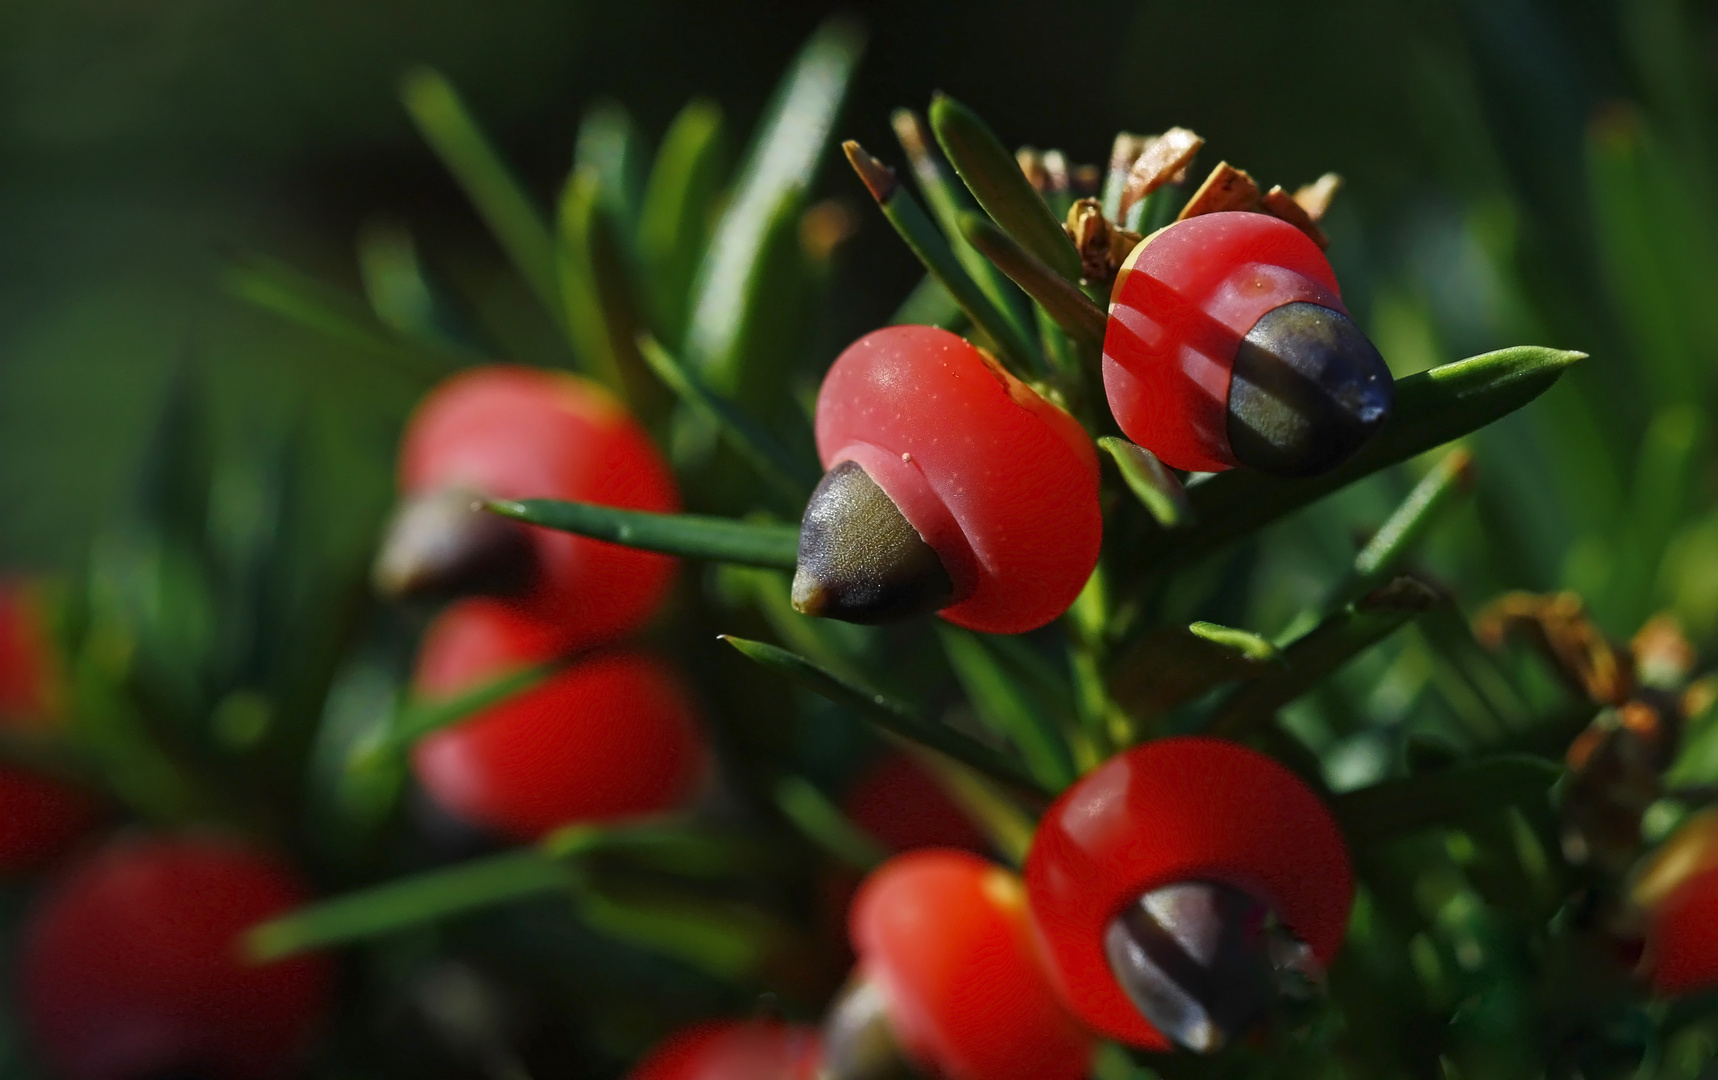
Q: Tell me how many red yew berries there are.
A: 12